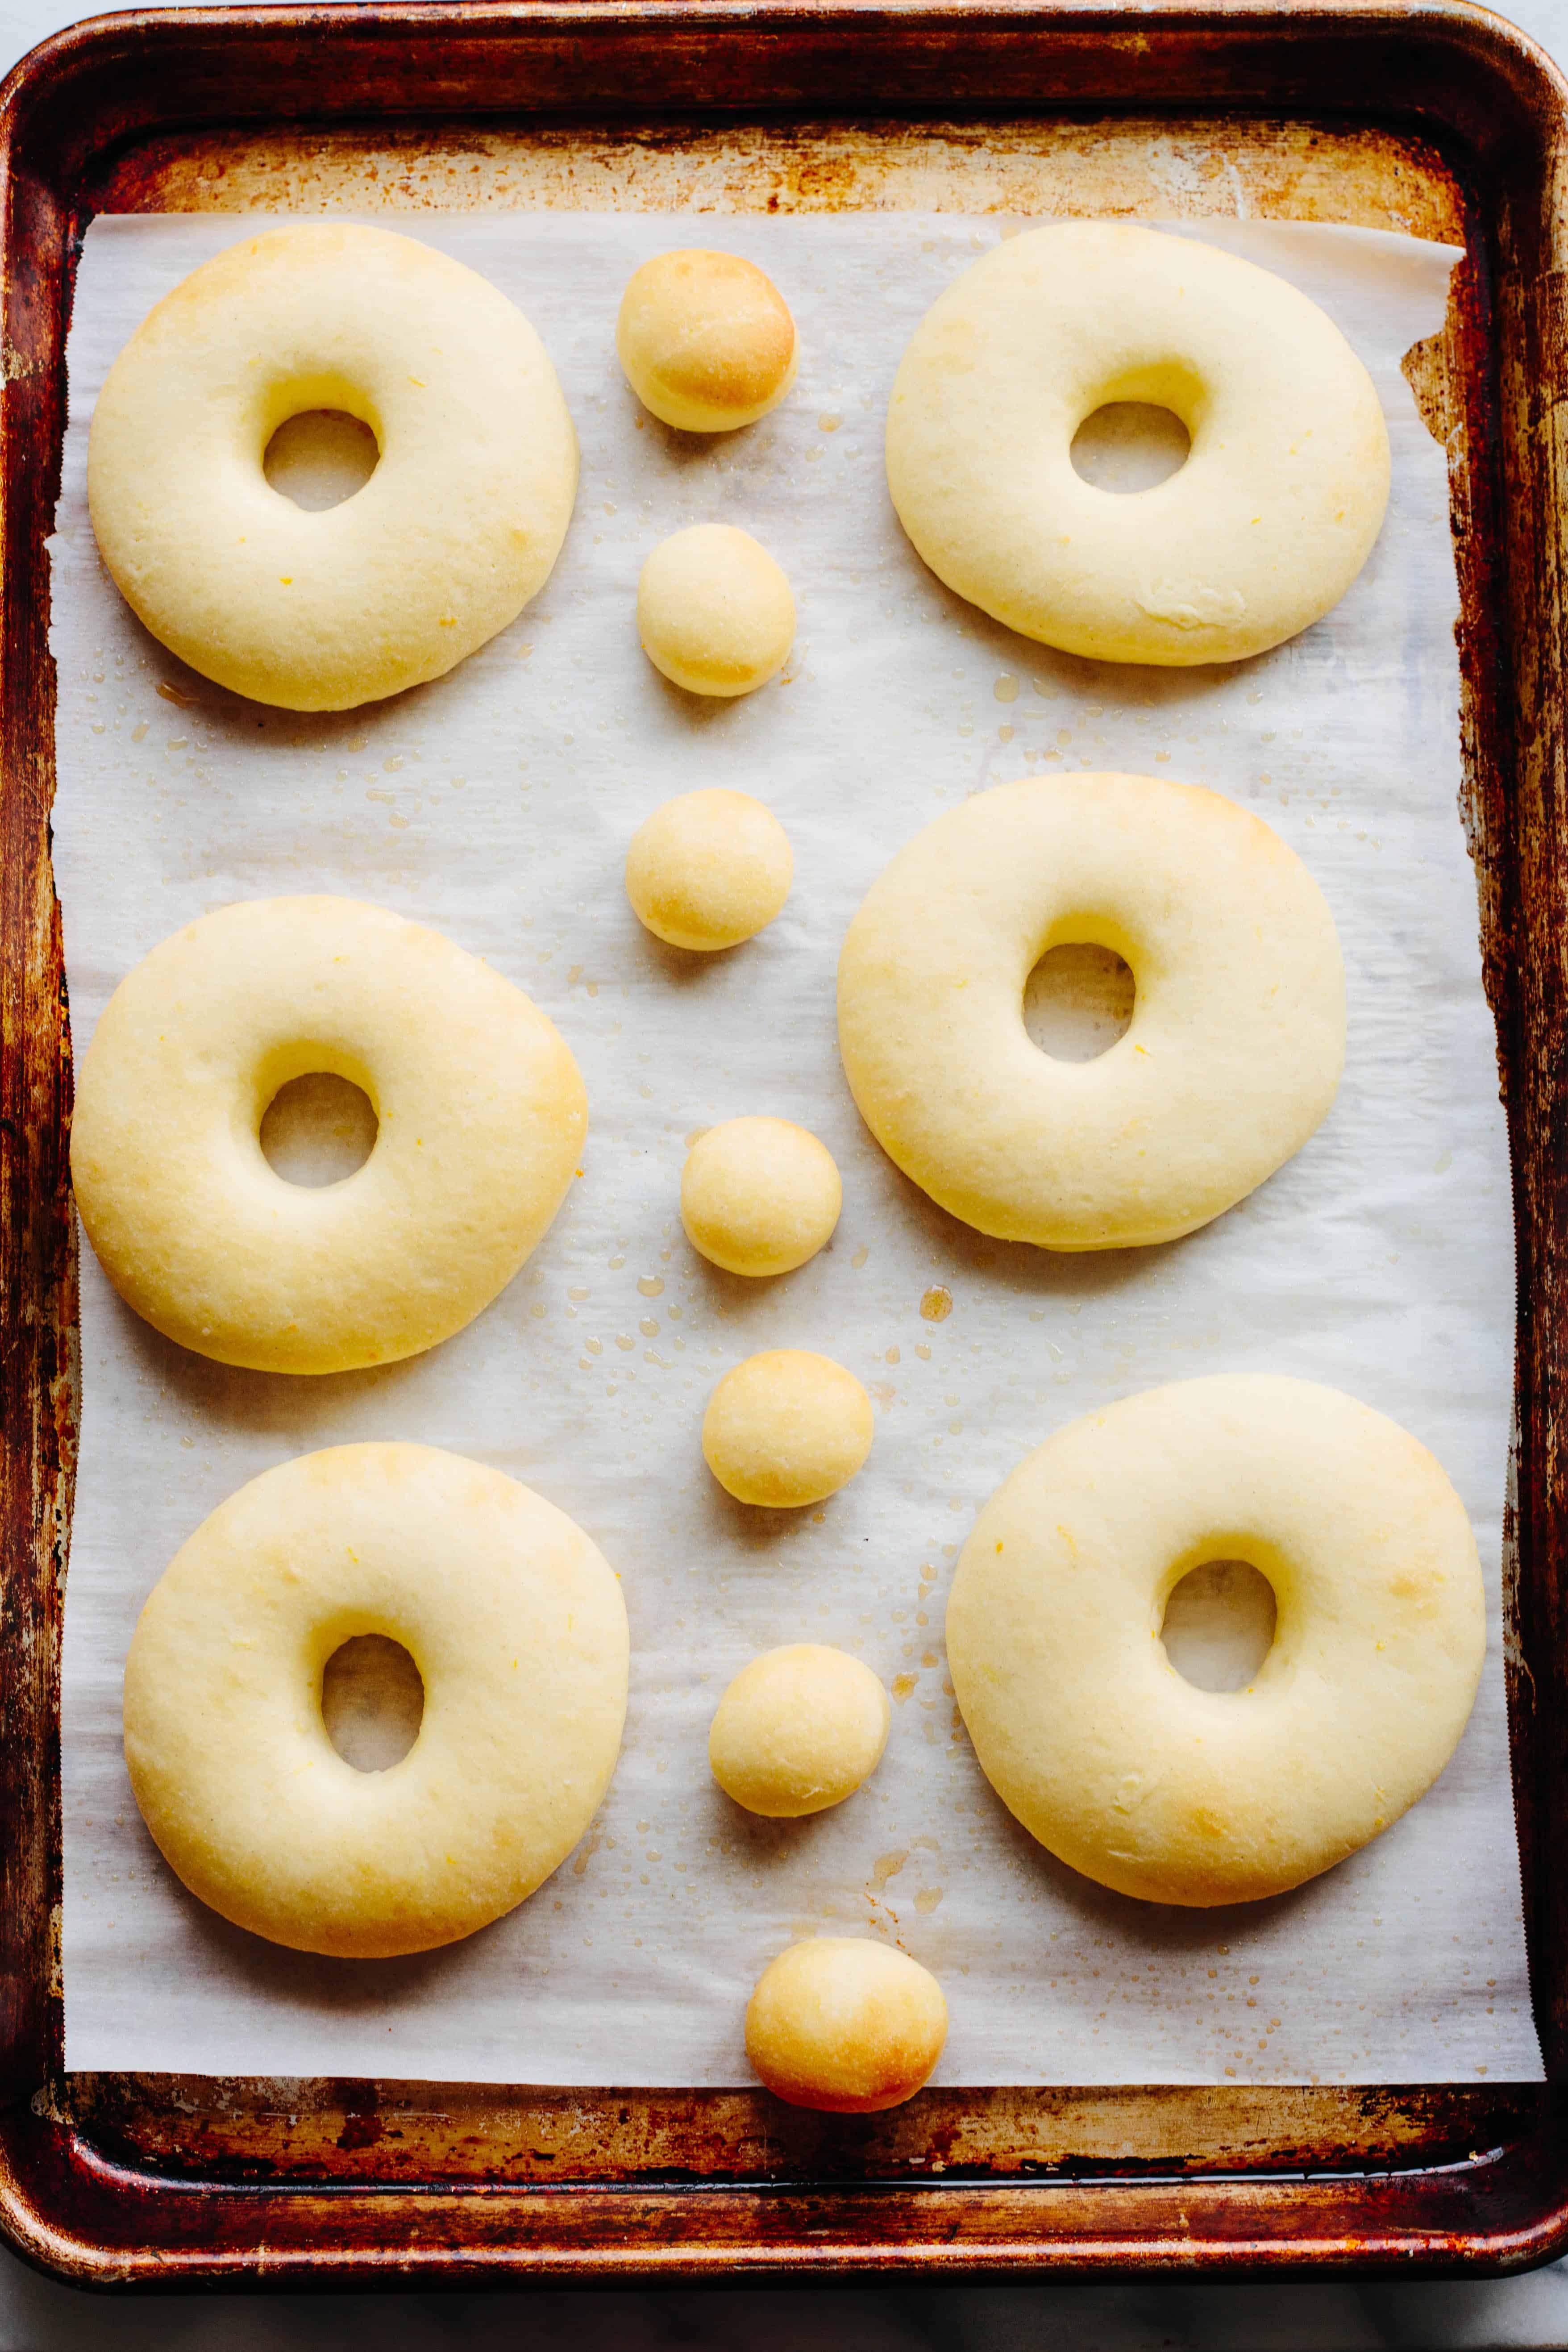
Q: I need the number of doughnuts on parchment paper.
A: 6